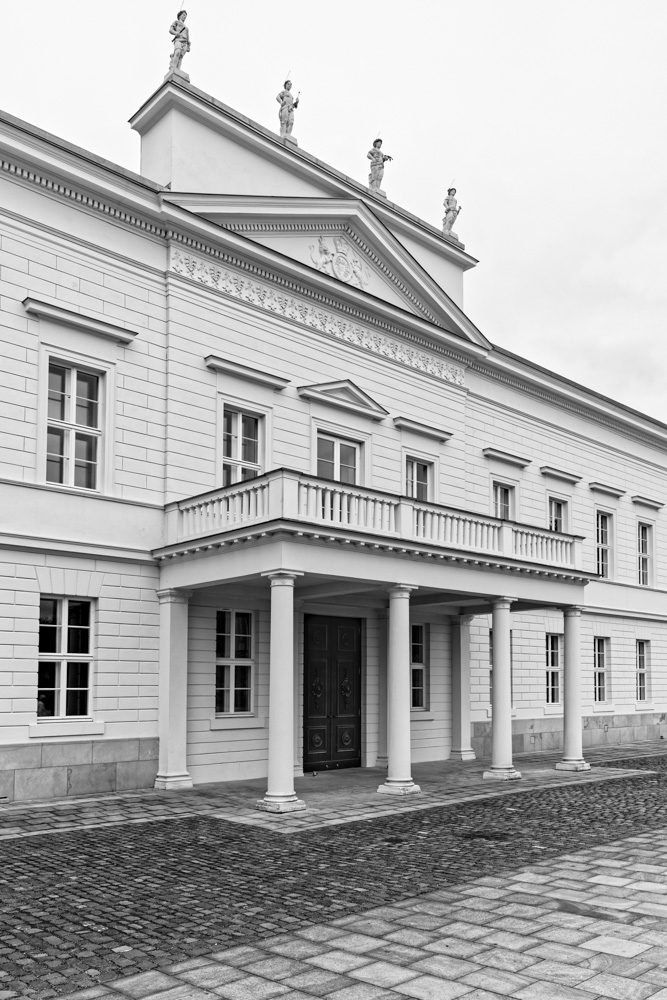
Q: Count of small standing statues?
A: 4